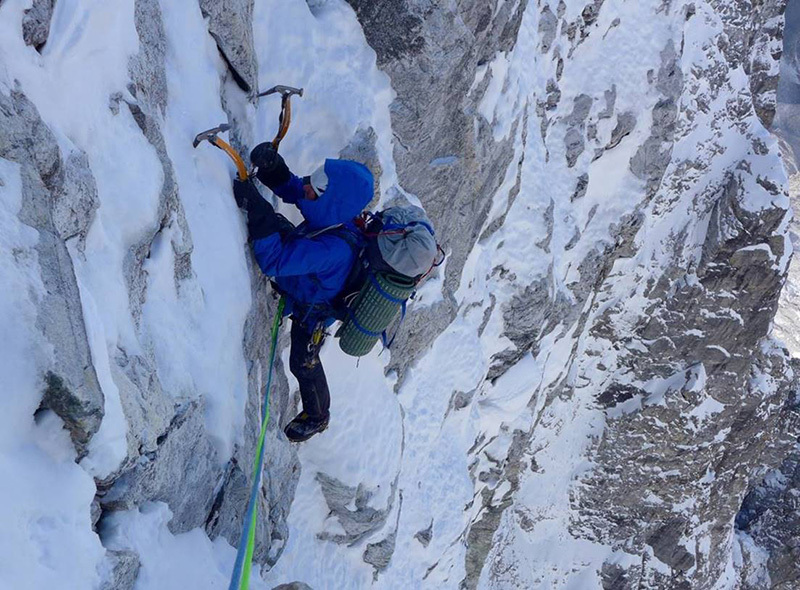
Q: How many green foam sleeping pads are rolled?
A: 1